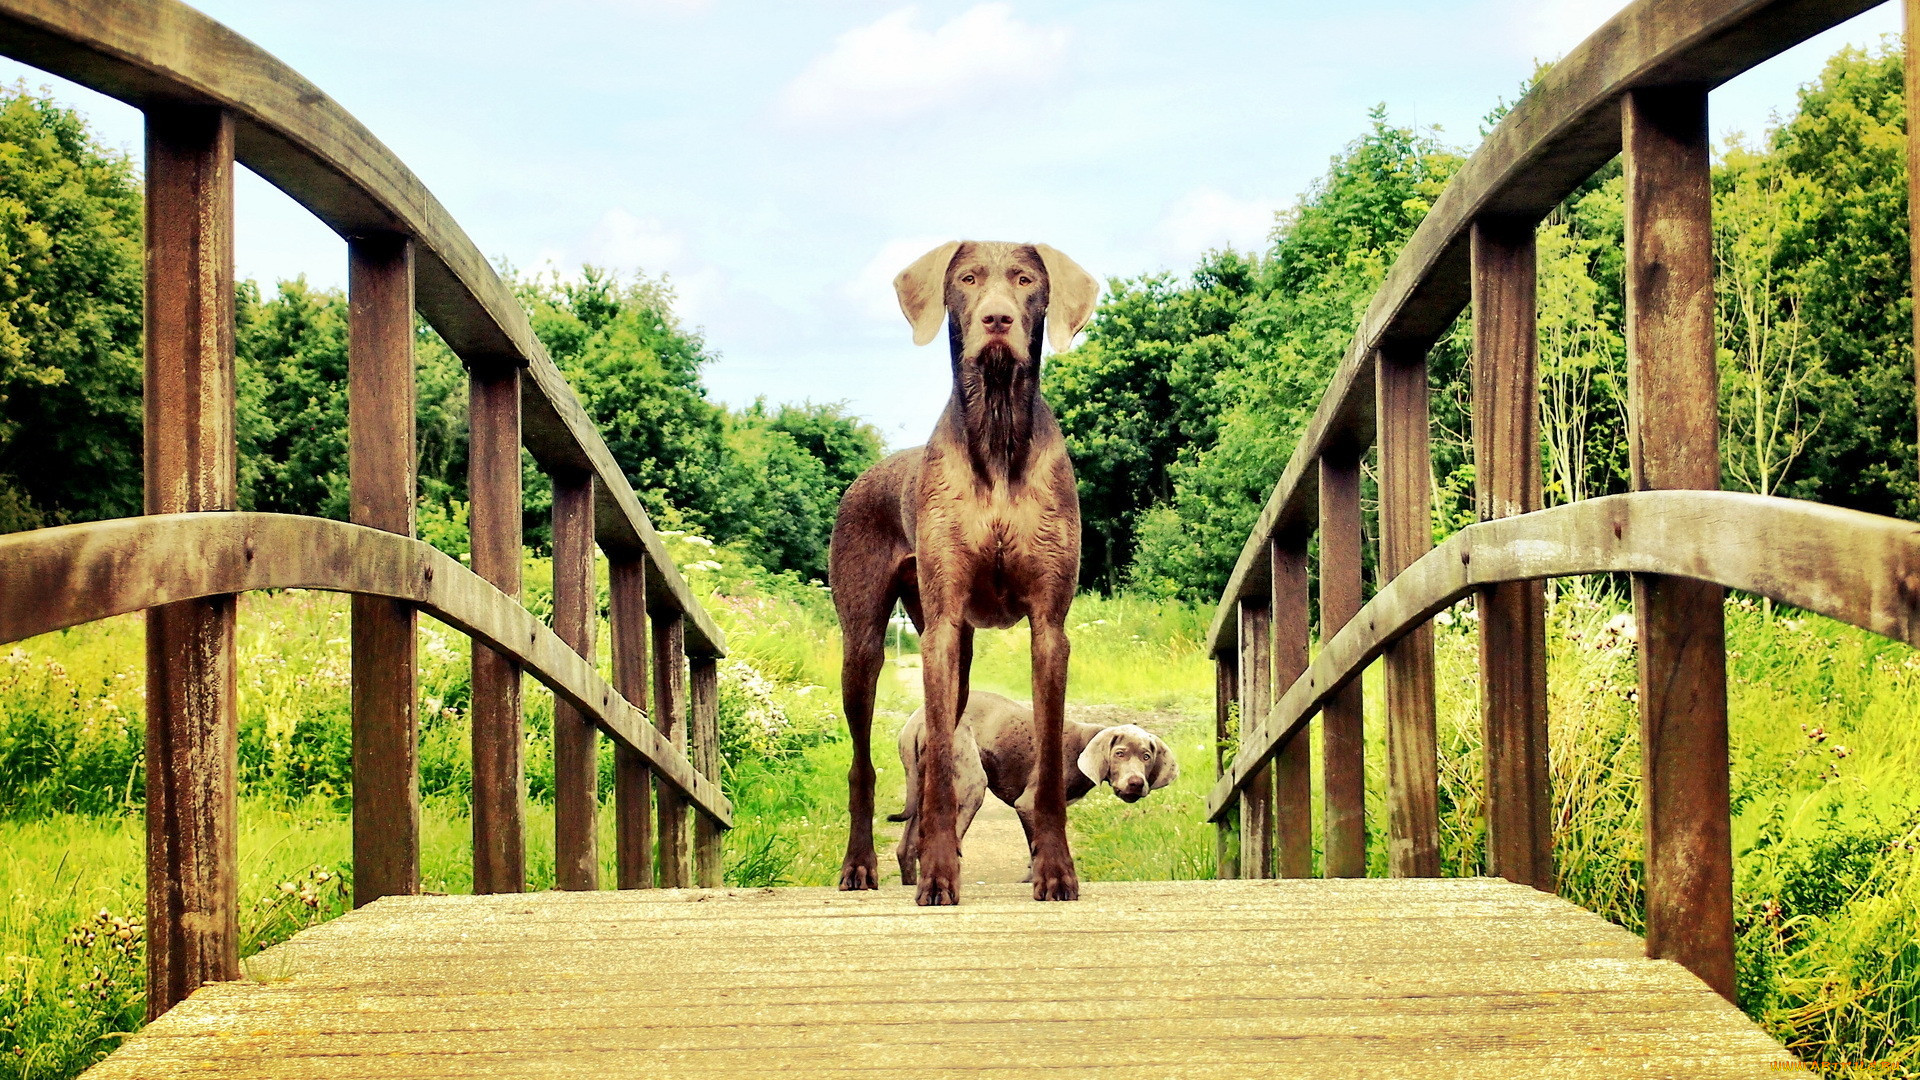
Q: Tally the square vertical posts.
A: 14